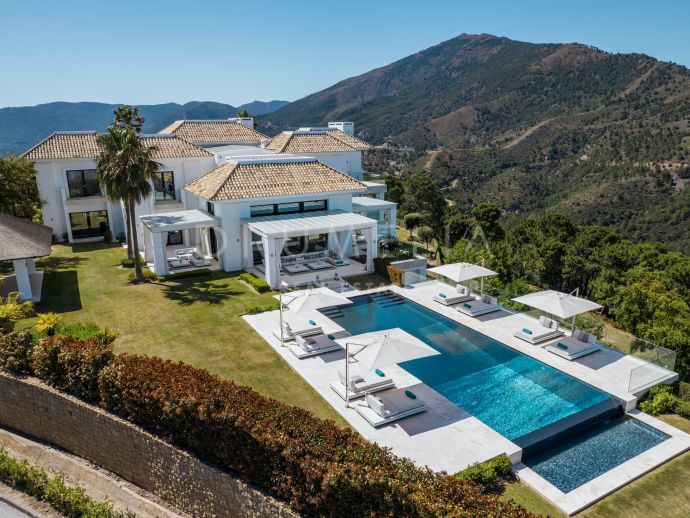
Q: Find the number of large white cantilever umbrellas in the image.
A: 4